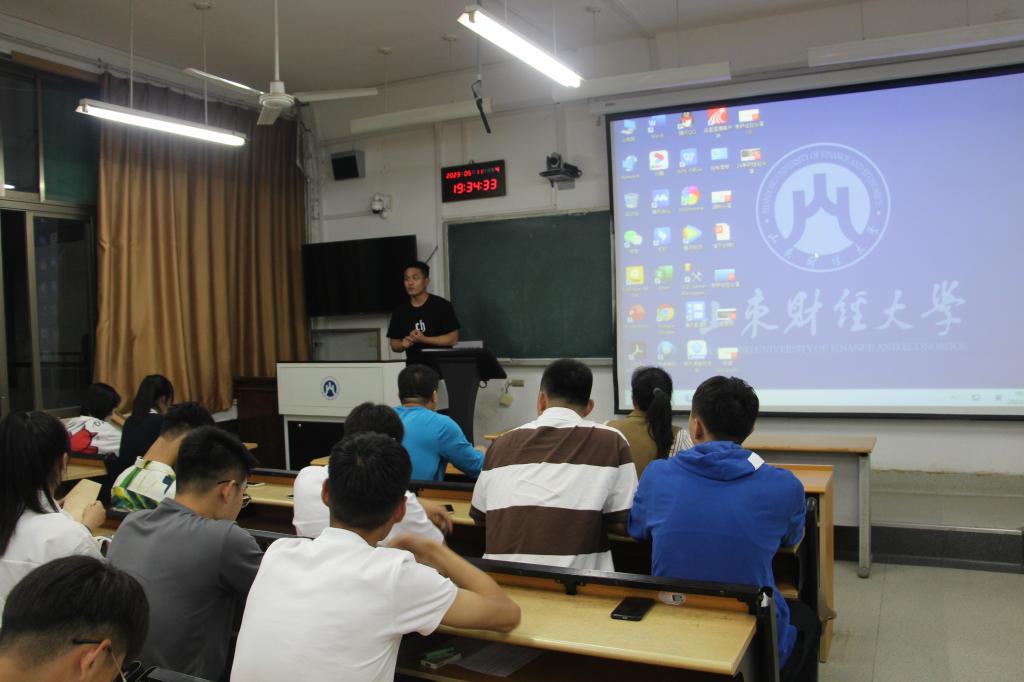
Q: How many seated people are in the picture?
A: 12